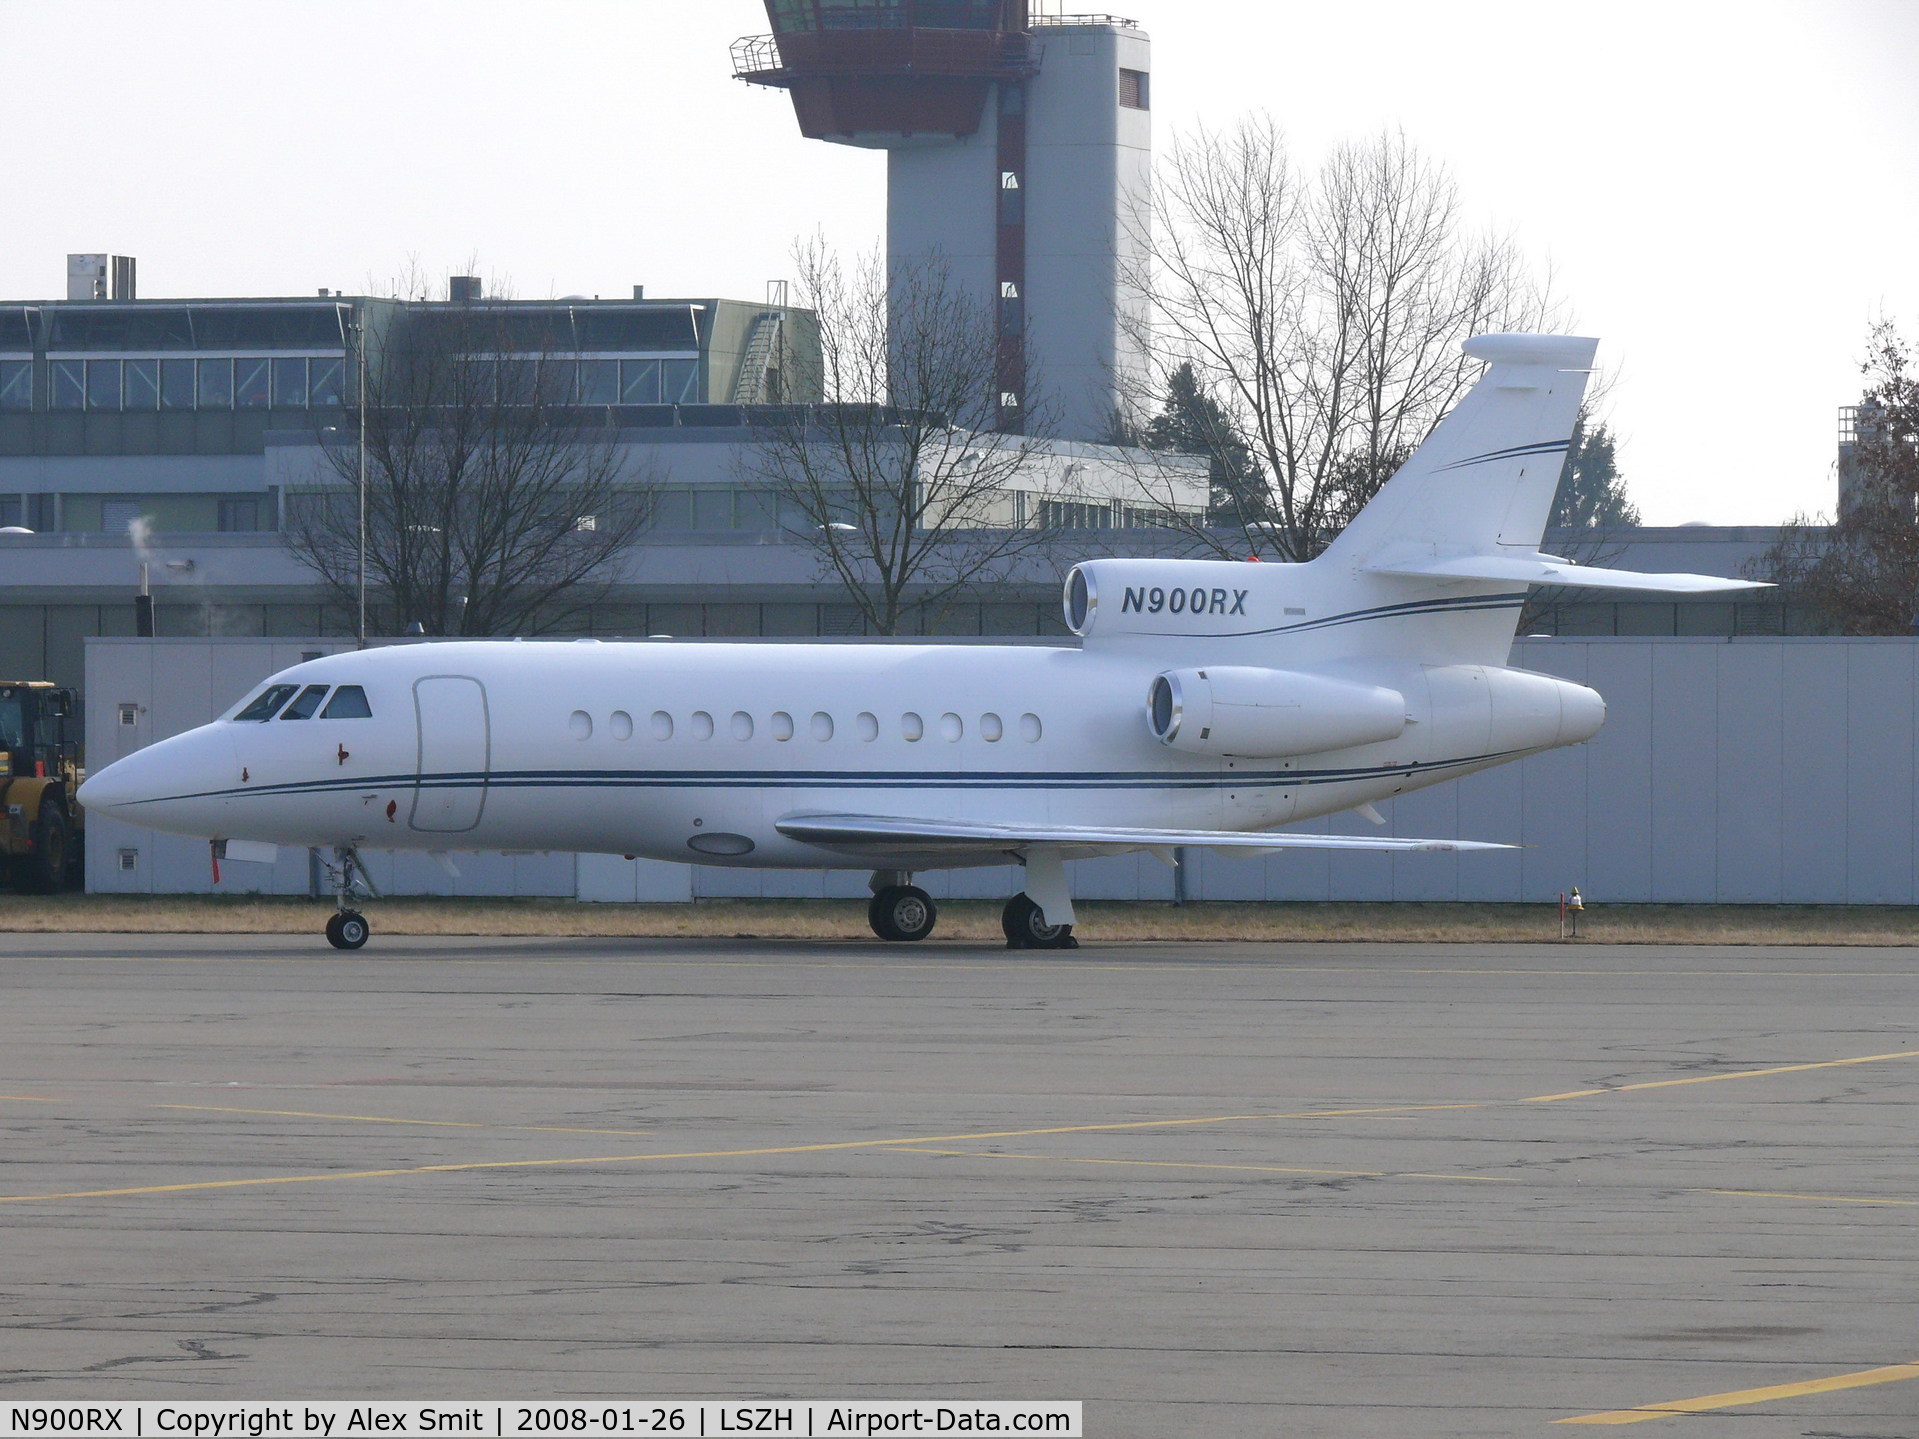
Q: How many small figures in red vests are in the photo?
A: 0